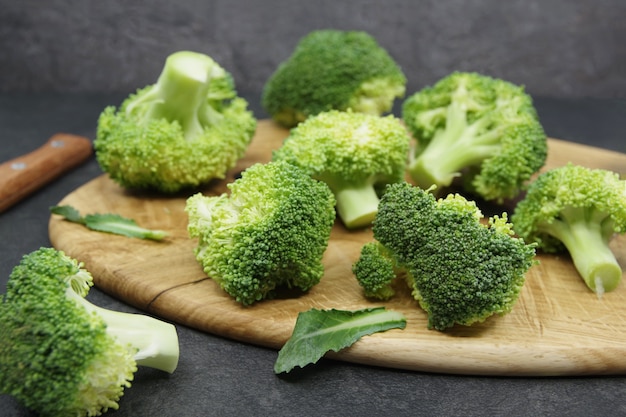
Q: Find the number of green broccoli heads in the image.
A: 8